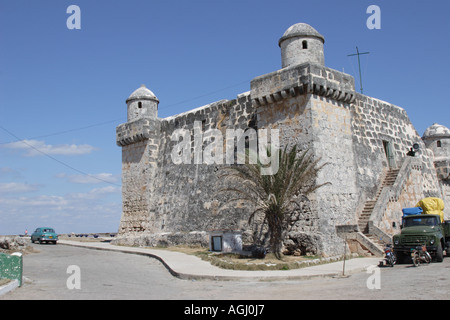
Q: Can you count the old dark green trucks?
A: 1